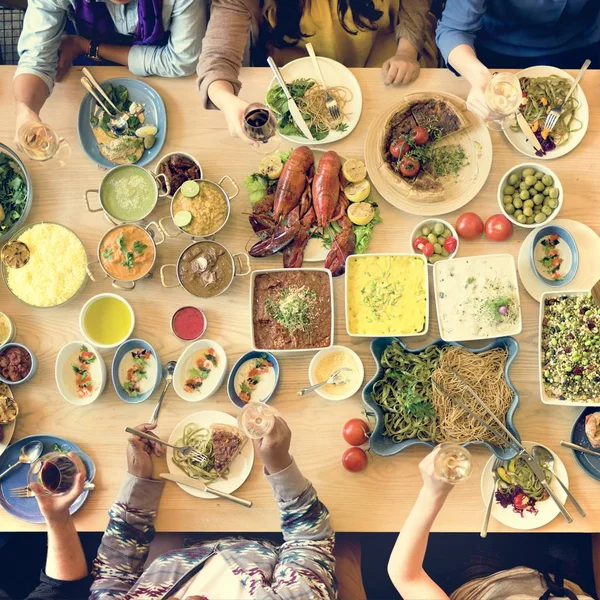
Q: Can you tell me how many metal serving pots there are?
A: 4